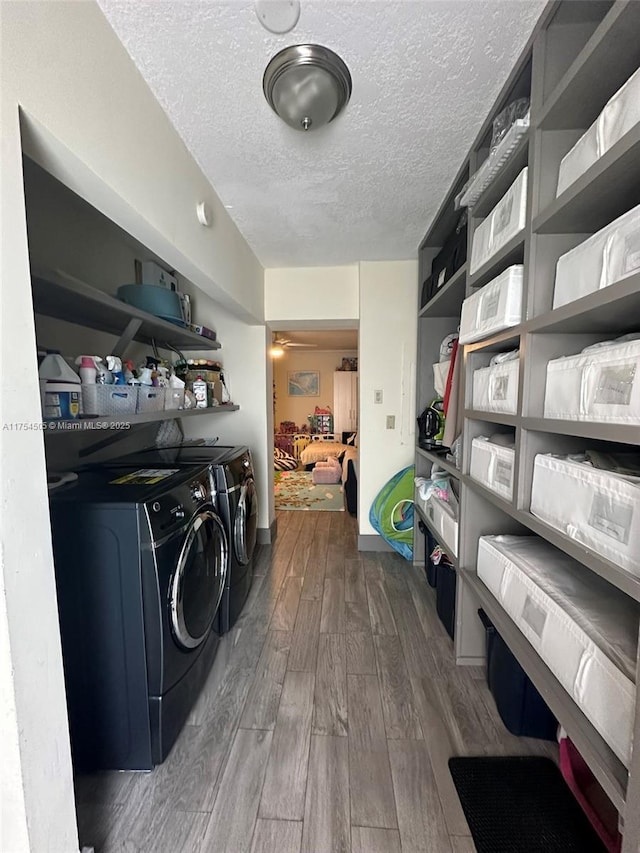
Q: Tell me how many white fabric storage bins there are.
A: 10